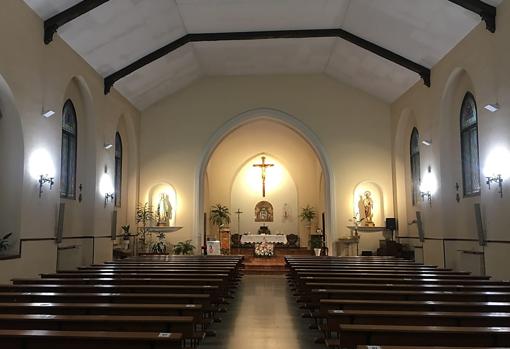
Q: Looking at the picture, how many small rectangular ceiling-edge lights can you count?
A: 4